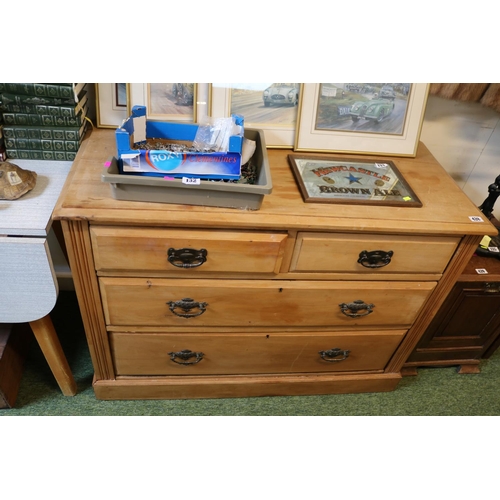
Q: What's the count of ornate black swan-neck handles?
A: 6